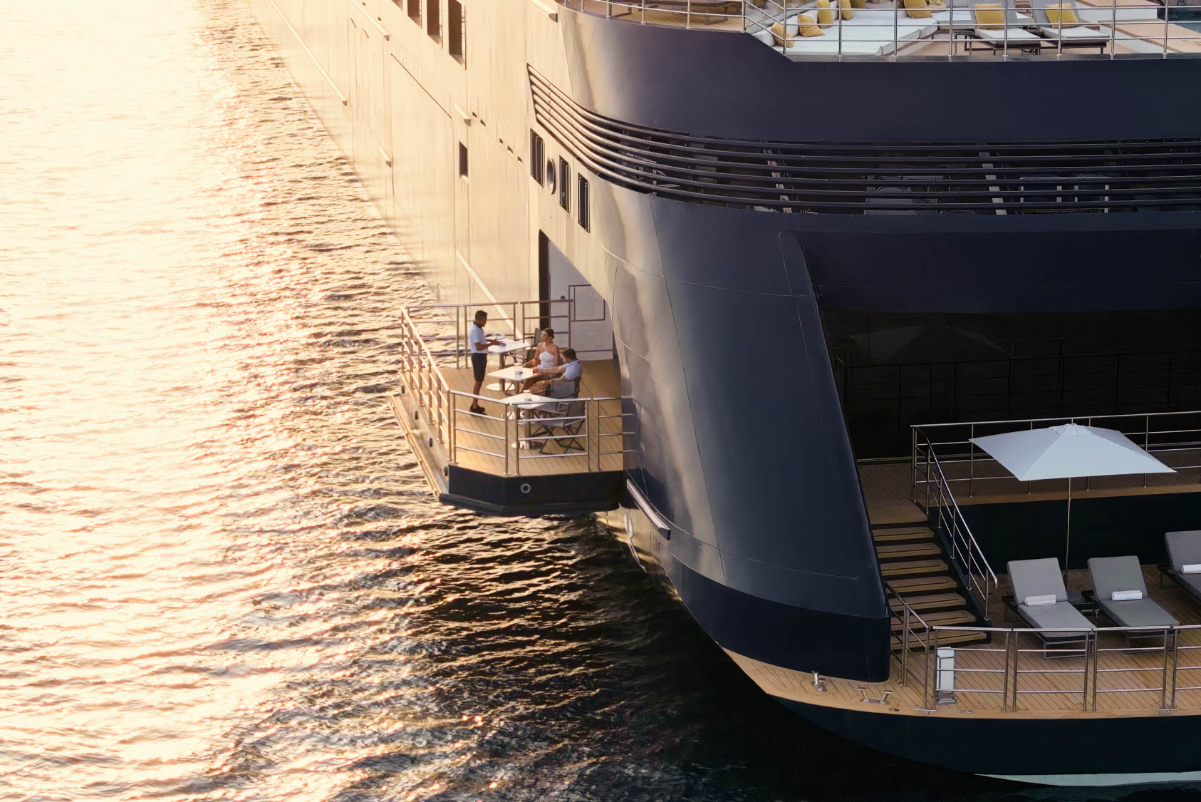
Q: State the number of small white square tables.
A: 3